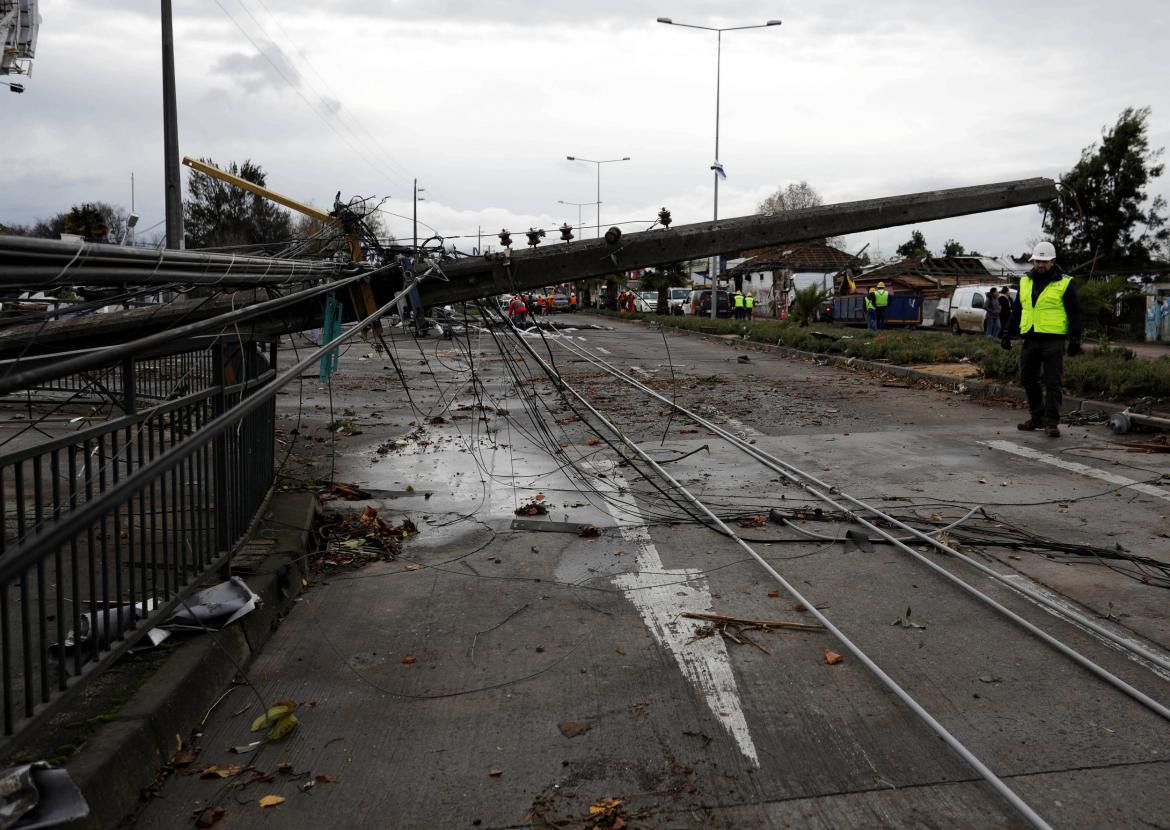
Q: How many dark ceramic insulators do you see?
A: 5